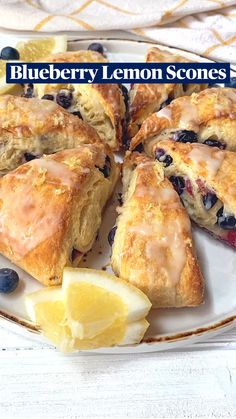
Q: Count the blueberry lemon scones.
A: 7